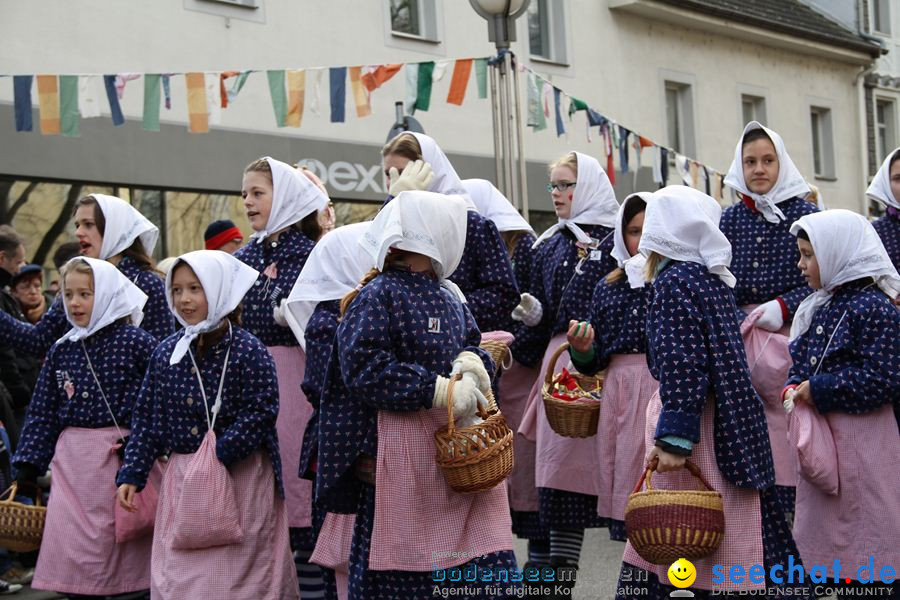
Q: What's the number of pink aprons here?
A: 11